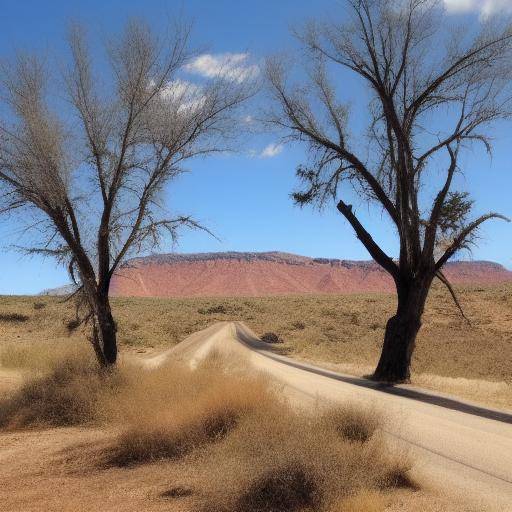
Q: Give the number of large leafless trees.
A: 2